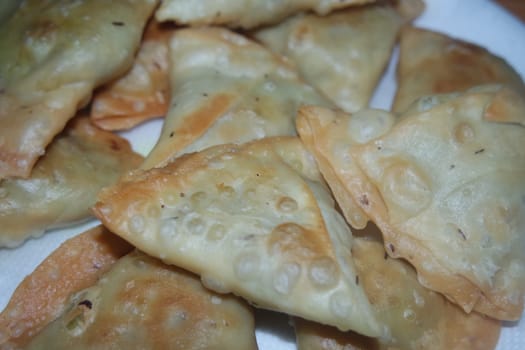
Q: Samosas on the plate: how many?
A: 11